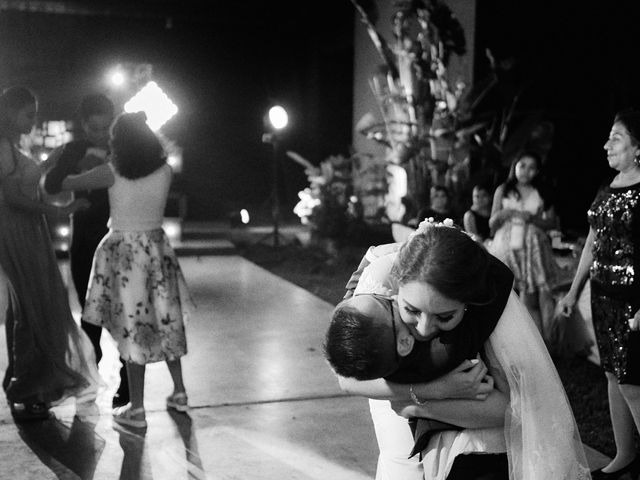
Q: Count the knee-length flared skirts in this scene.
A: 2